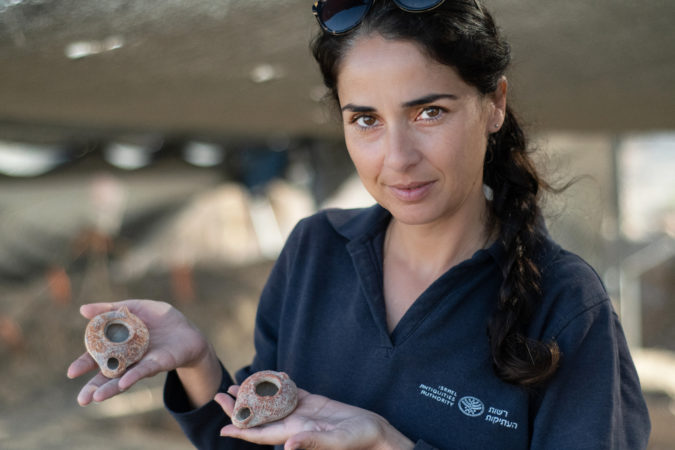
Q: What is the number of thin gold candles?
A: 0